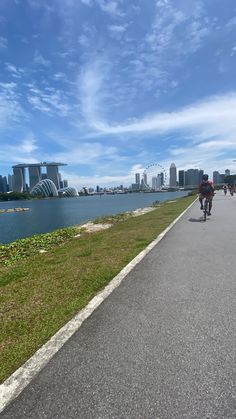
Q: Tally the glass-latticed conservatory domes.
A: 2